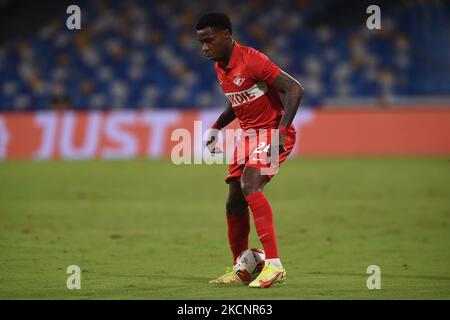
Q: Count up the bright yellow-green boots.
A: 2